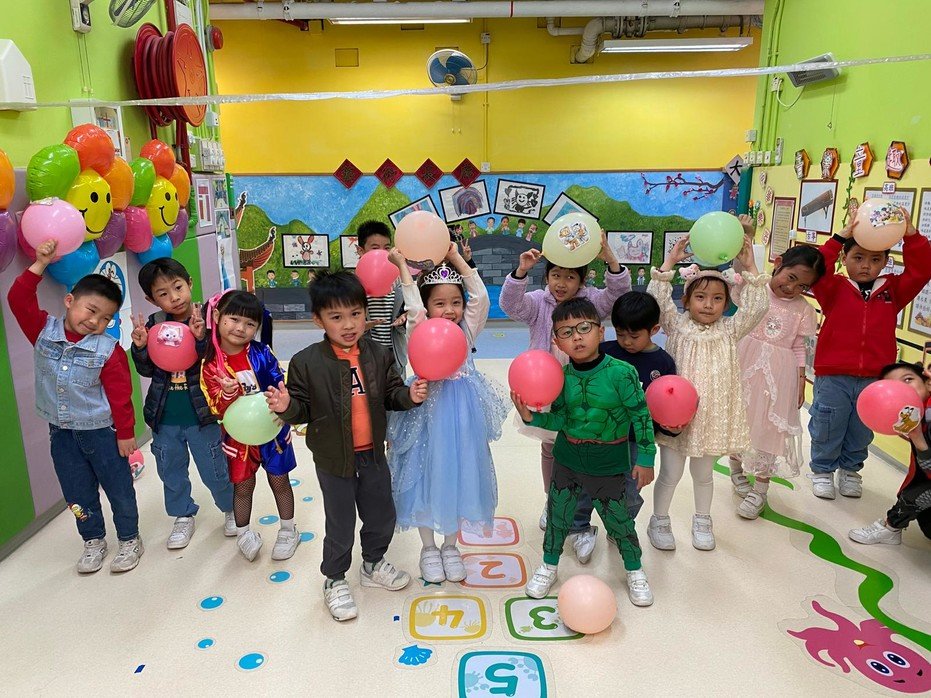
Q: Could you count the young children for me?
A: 13